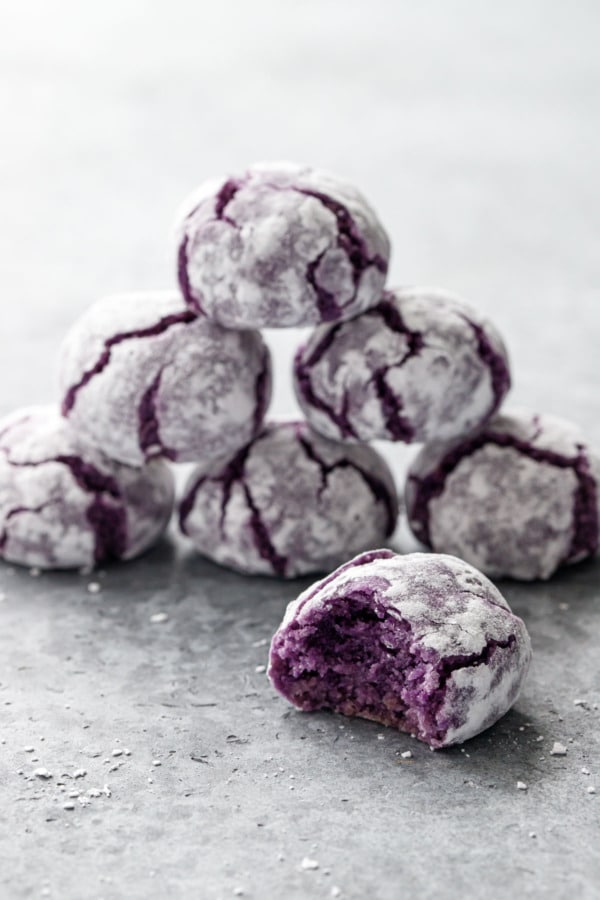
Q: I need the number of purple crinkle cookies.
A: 7